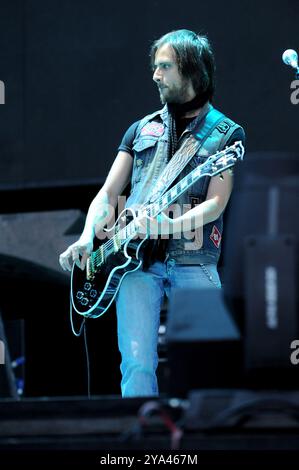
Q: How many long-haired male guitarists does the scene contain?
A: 1